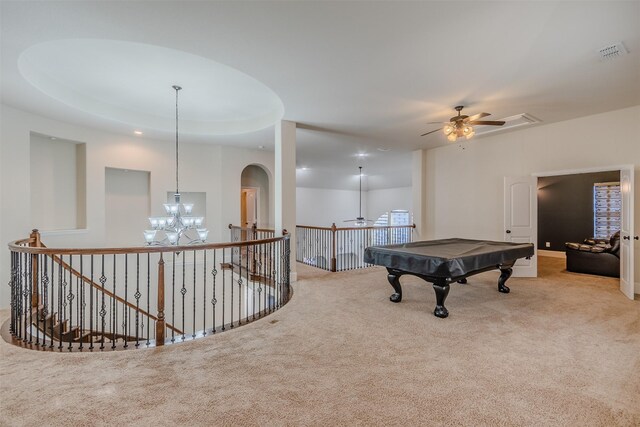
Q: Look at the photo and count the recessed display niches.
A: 3